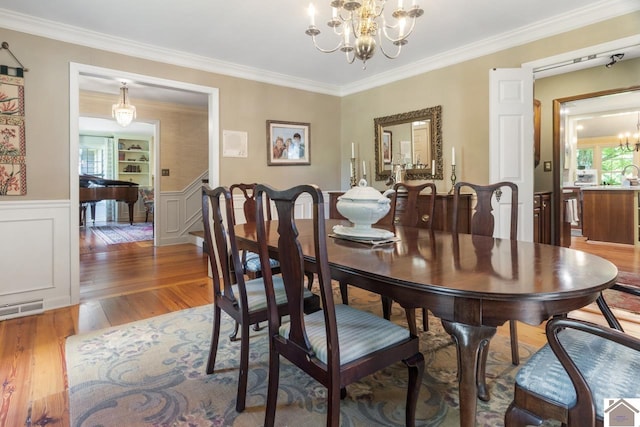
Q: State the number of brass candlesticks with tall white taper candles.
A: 5